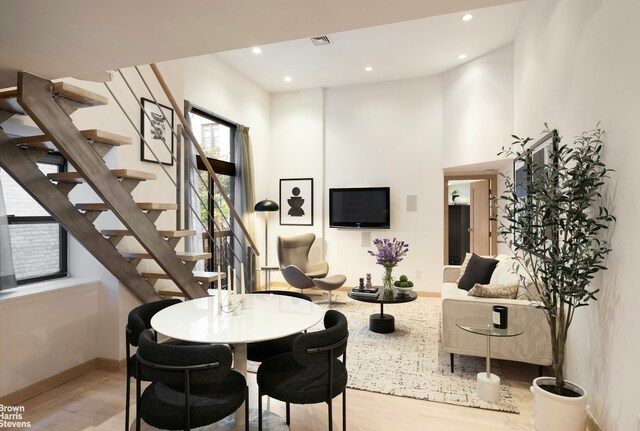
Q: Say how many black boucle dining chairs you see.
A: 4